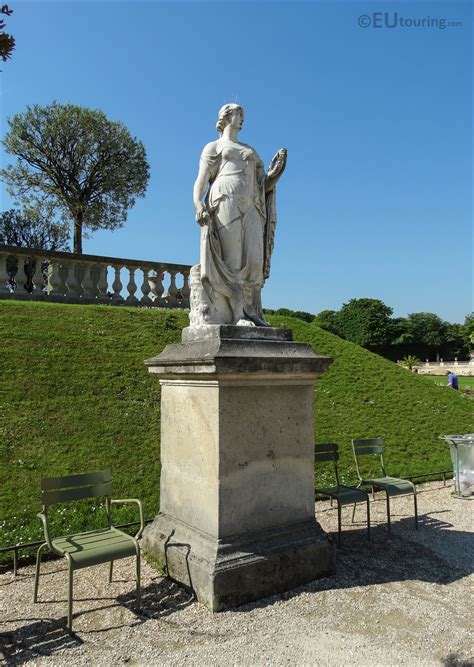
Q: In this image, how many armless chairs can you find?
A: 2